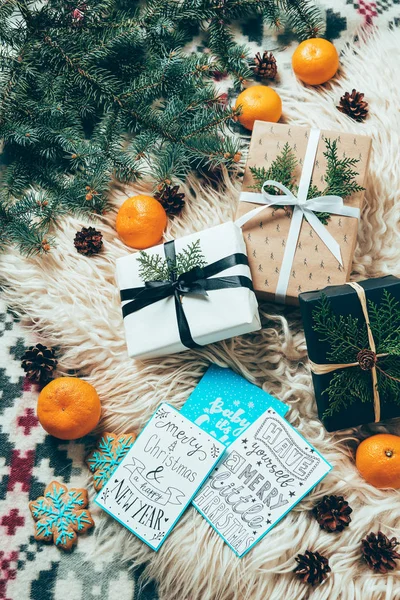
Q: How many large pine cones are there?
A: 8